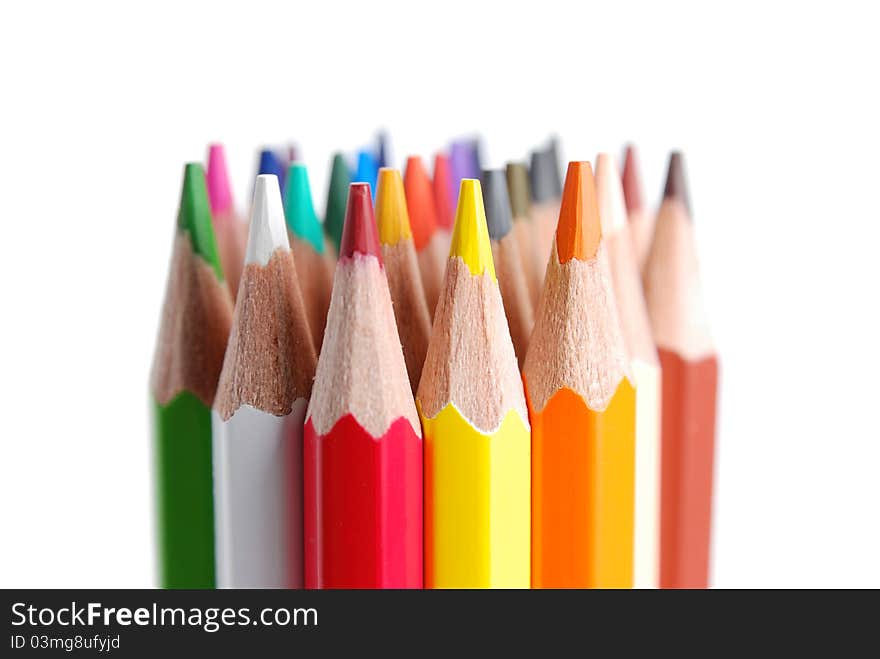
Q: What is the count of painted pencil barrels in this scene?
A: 7